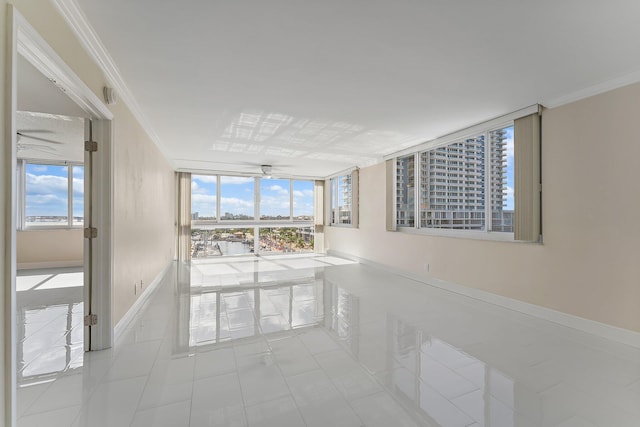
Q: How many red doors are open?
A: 0